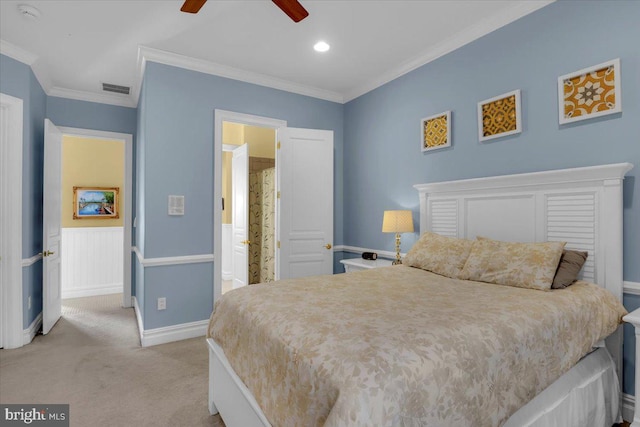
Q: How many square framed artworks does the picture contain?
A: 3